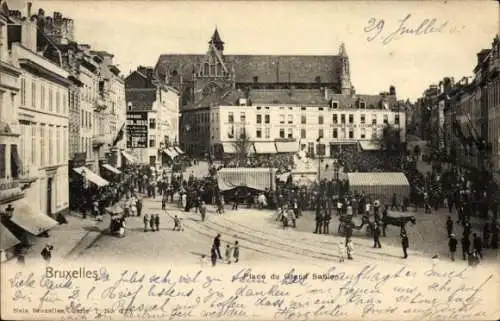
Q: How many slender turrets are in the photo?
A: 2